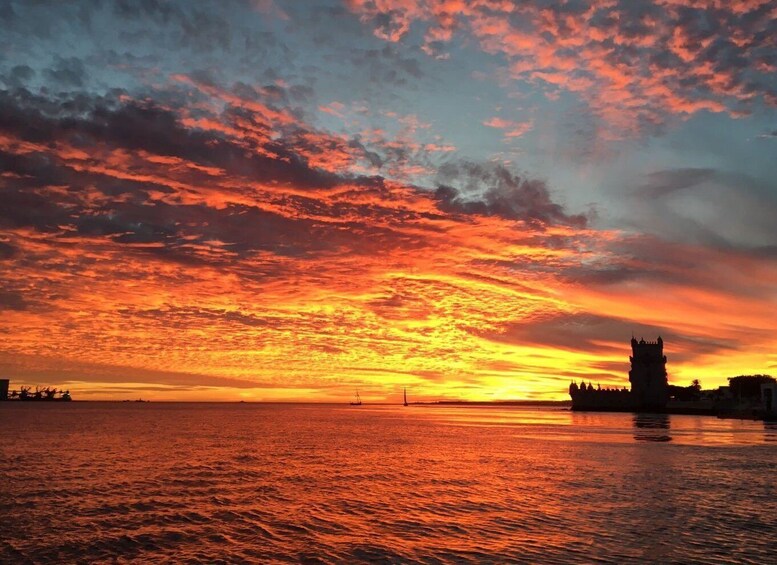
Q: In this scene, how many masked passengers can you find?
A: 0